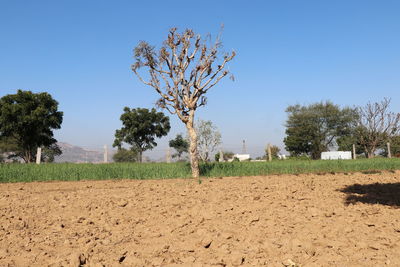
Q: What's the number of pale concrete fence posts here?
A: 7